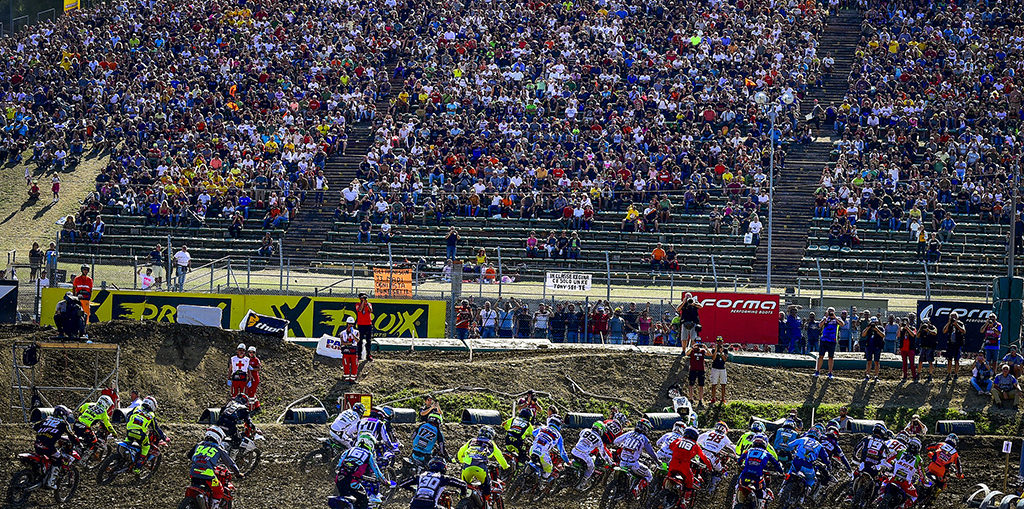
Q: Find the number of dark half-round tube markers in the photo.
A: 11